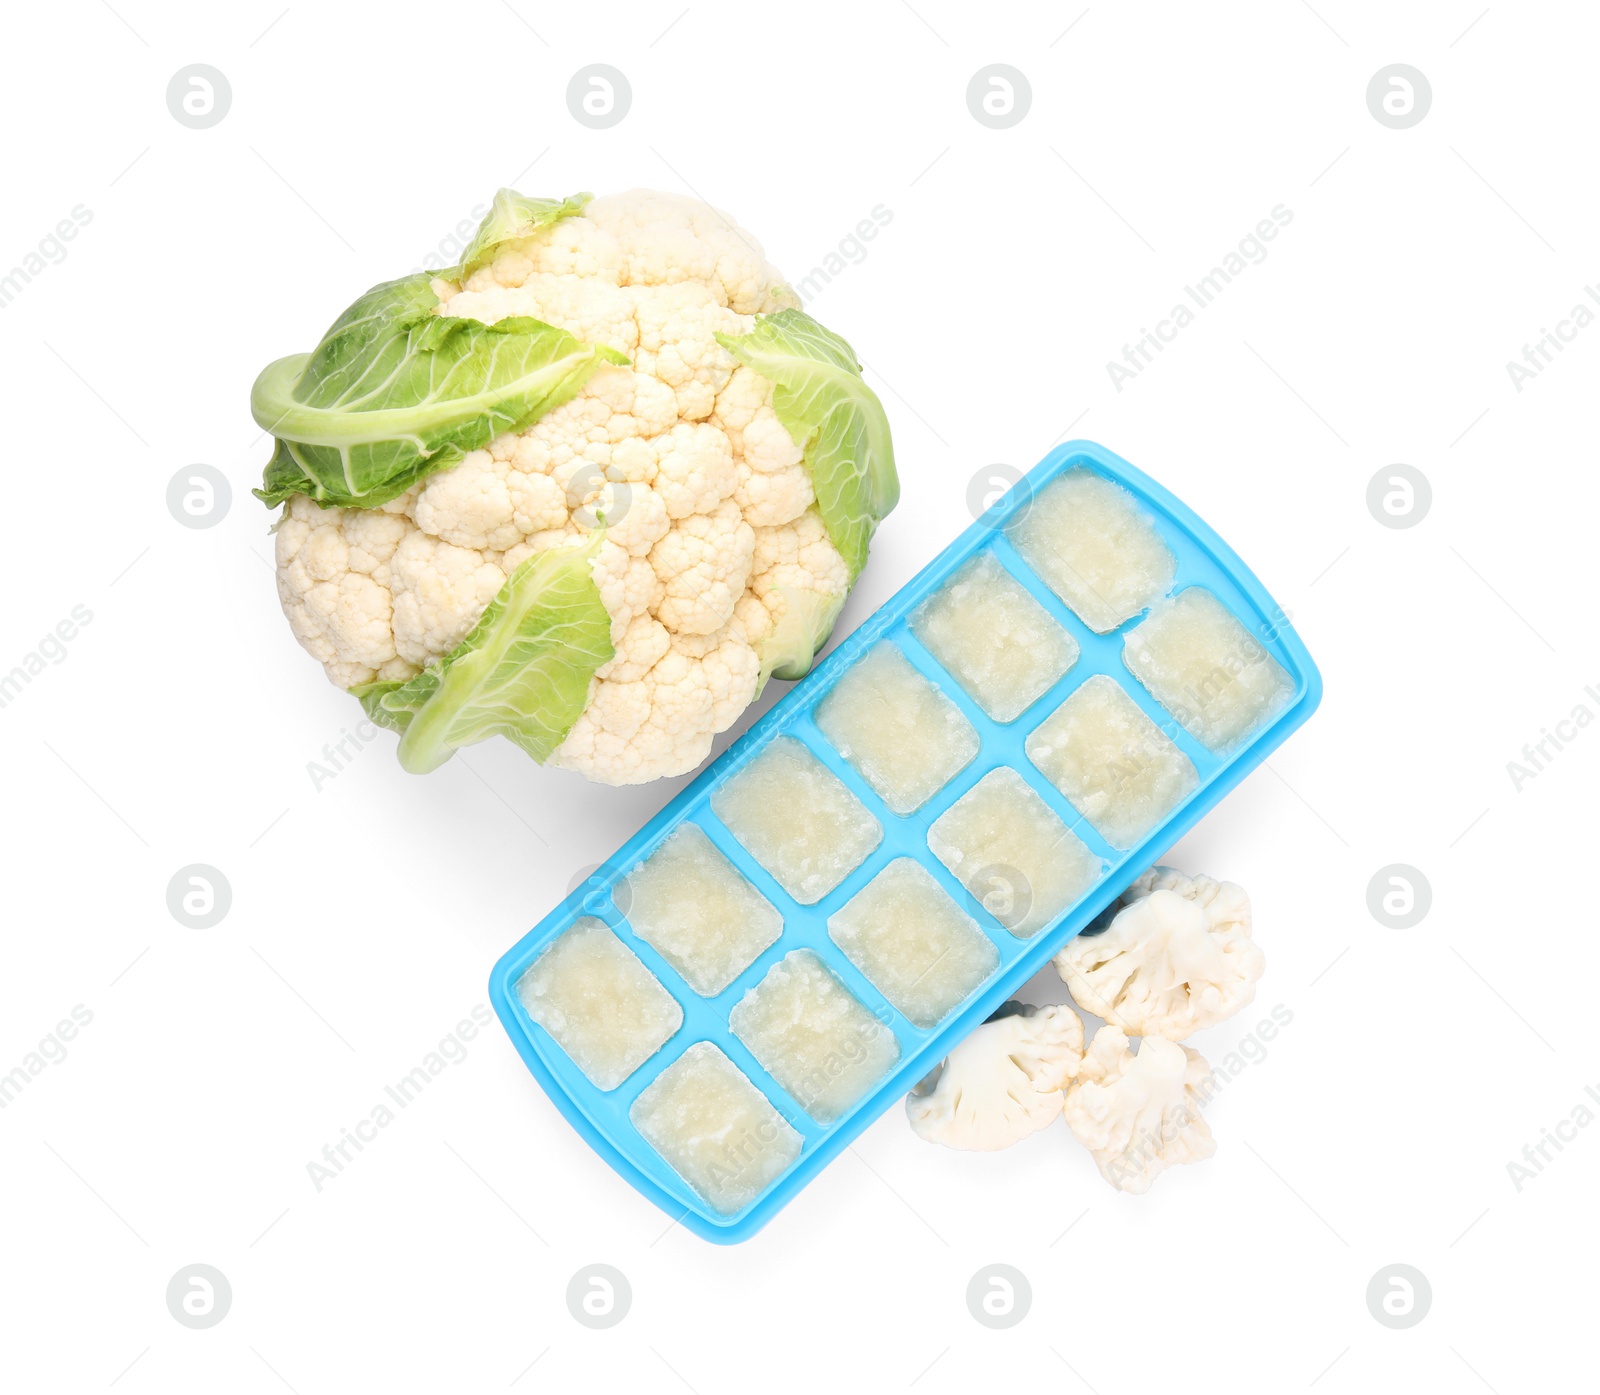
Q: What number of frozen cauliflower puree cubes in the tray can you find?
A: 12